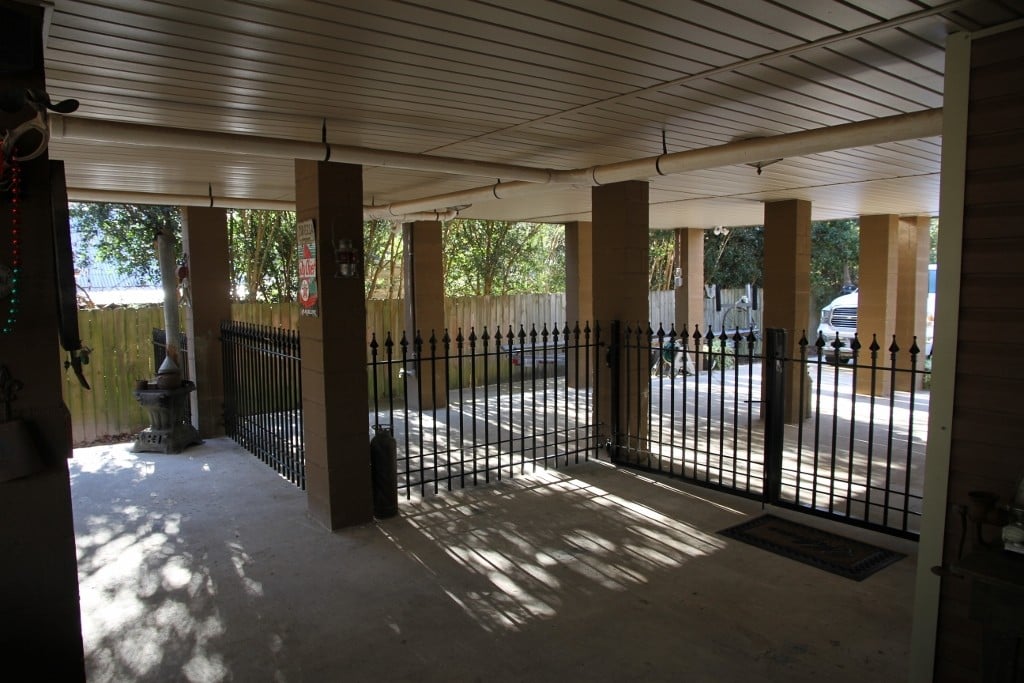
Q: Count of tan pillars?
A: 9